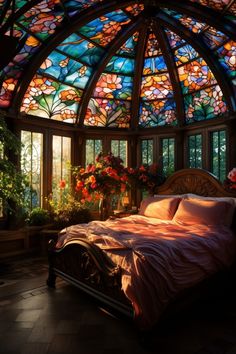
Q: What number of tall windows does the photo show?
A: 8